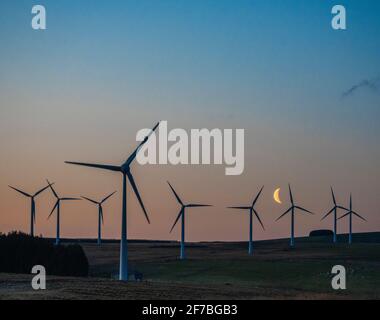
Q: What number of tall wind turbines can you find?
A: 9